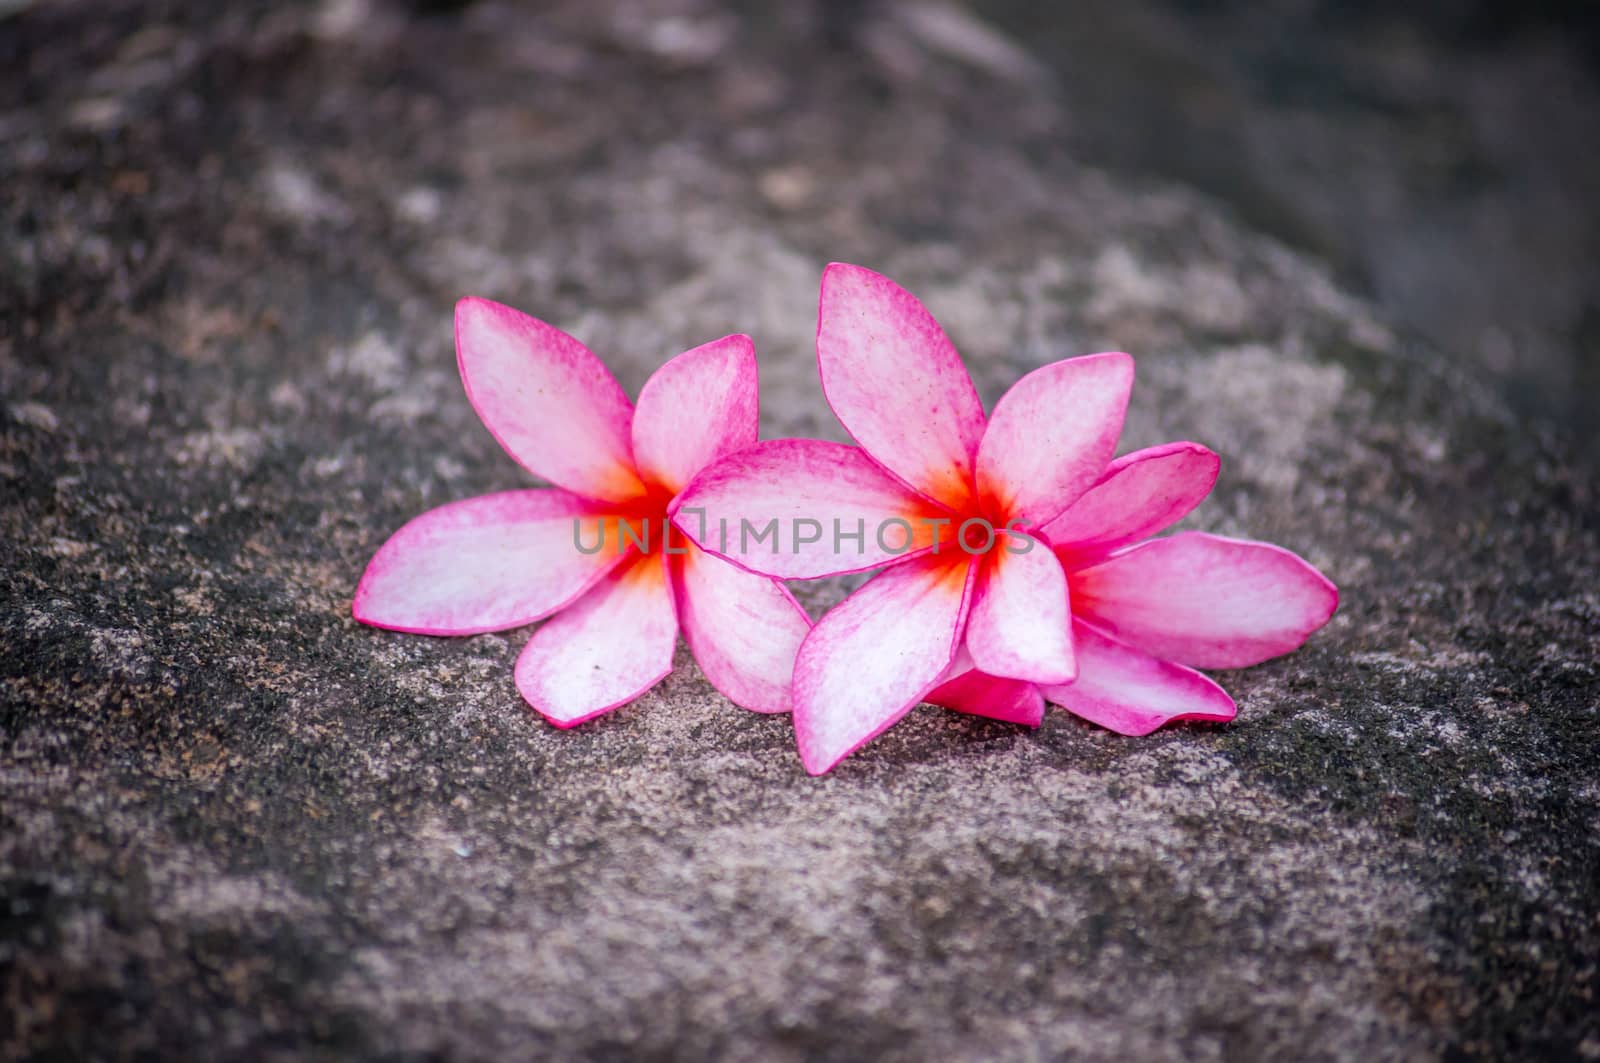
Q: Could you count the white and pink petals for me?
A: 14